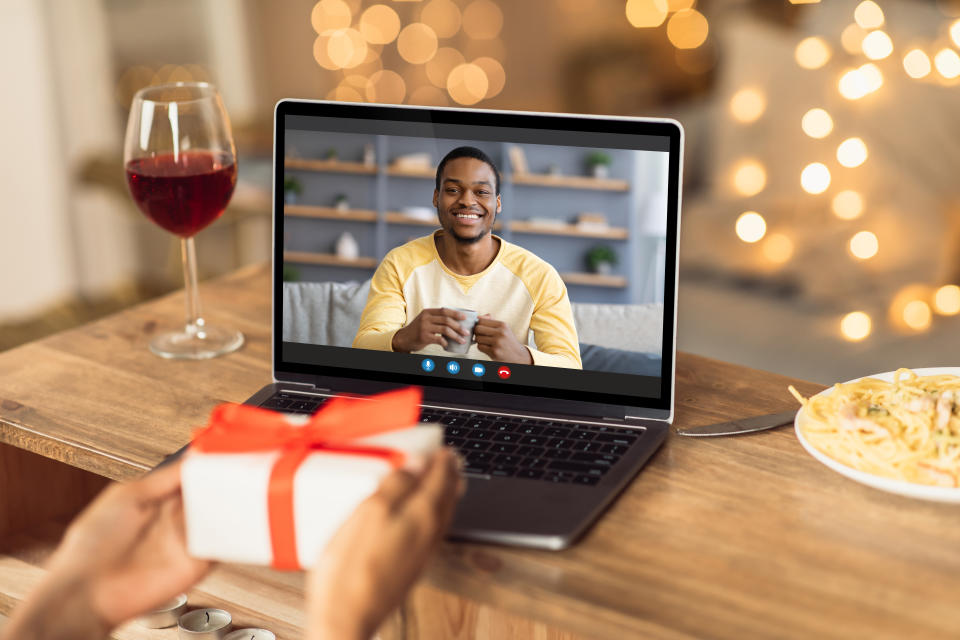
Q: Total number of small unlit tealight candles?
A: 3